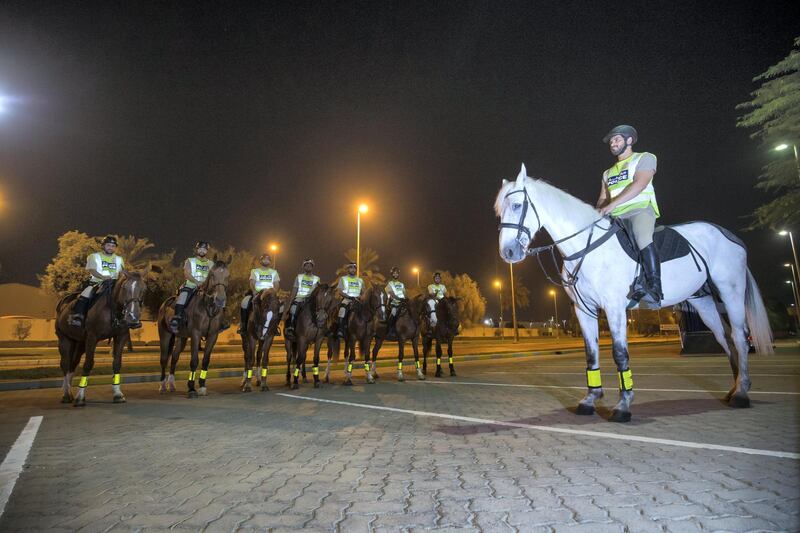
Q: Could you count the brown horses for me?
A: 7